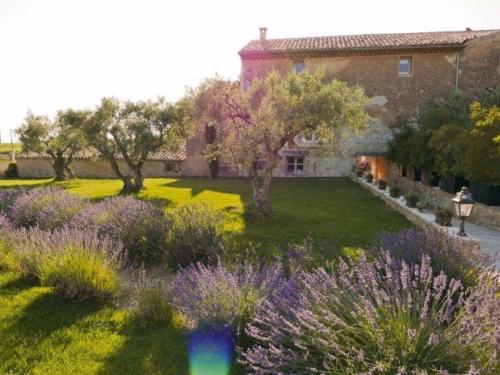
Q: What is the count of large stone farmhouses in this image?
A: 1